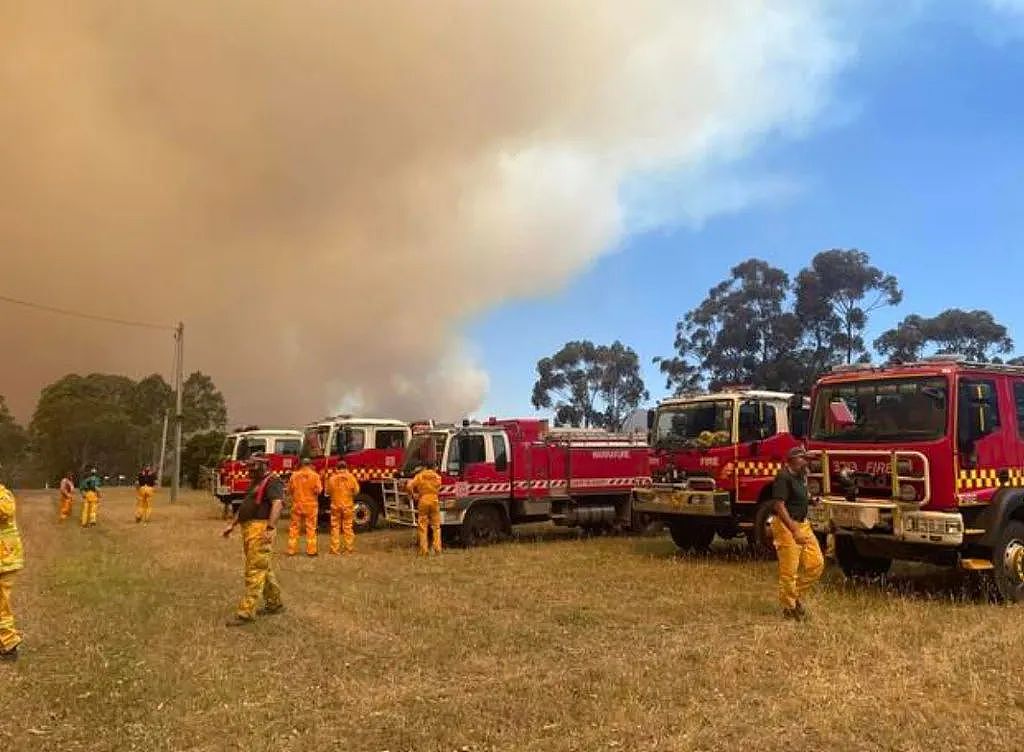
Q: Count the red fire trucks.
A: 5